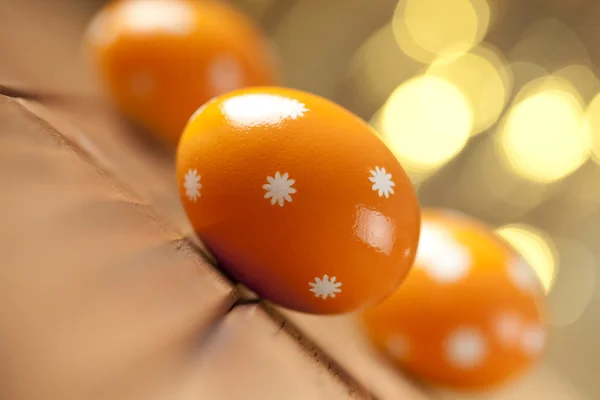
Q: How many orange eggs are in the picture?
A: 3